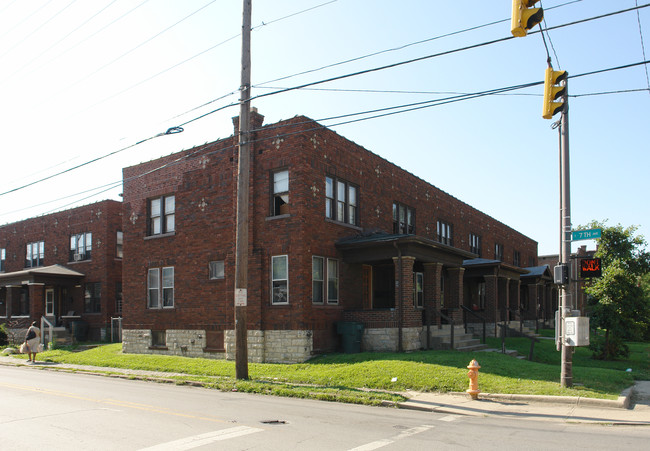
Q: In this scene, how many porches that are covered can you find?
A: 4